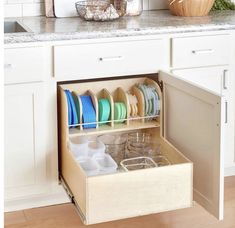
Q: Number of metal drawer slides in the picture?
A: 1